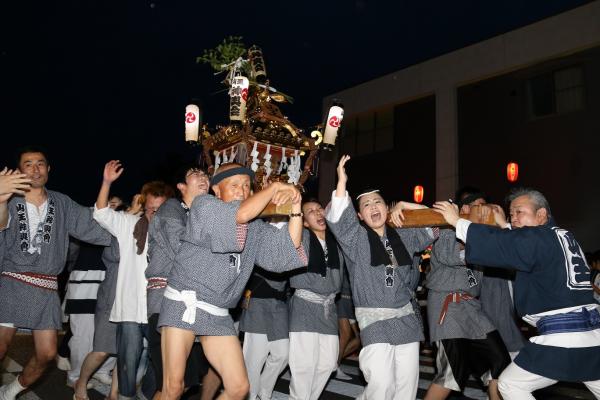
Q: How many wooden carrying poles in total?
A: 2